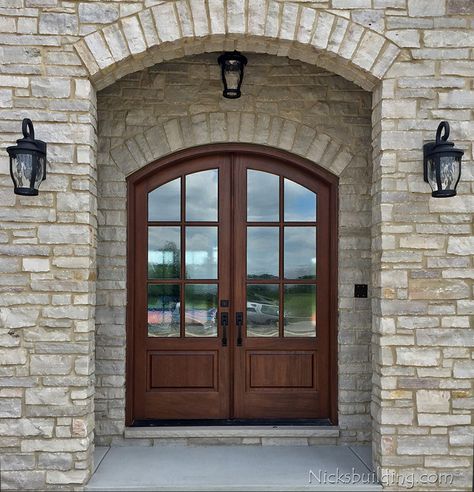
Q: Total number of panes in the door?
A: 12